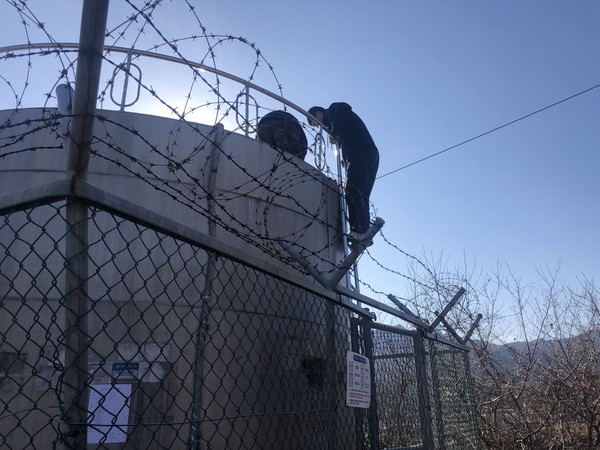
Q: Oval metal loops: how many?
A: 3